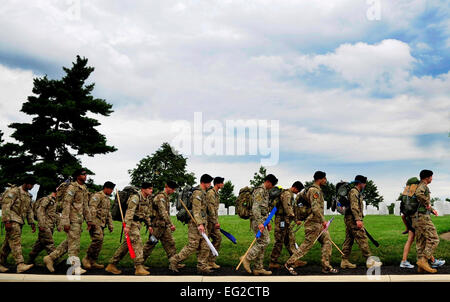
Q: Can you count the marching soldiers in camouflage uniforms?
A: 13